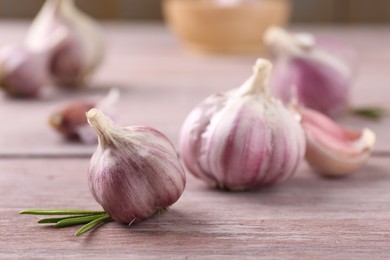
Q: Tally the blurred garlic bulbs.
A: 3